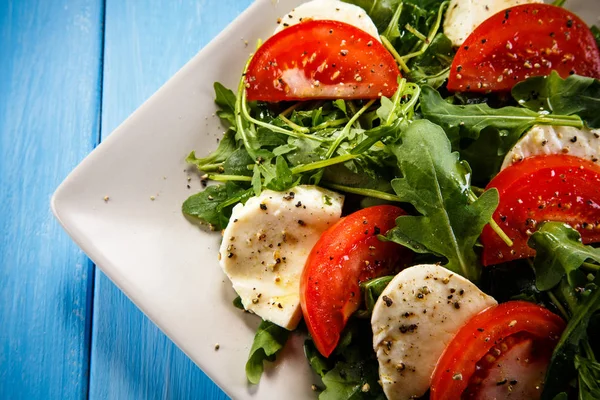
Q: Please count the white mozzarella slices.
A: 5